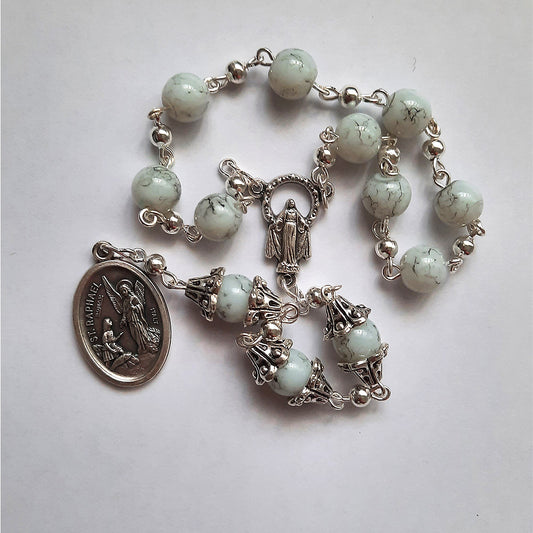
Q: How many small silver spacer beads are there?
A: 14